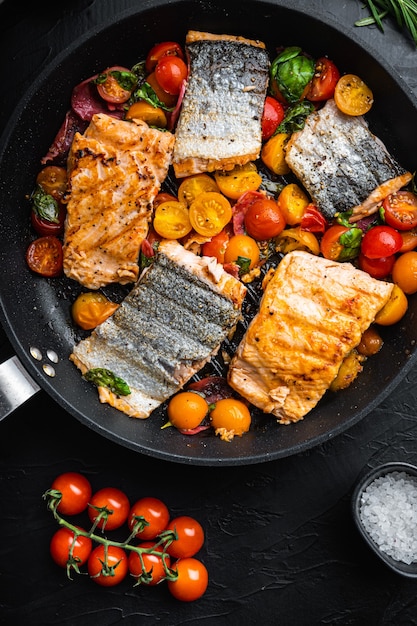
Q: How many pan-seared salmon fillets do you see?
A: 5